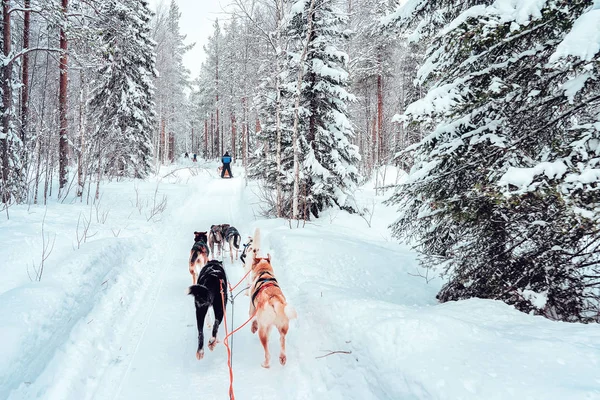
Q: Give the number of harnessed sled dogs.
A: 6